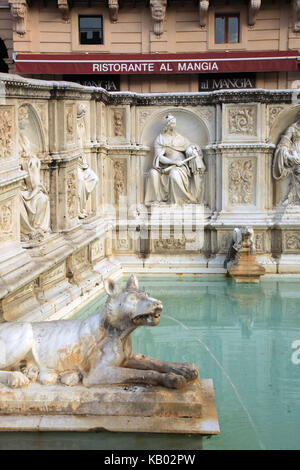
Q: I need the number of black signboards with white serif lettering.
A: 2